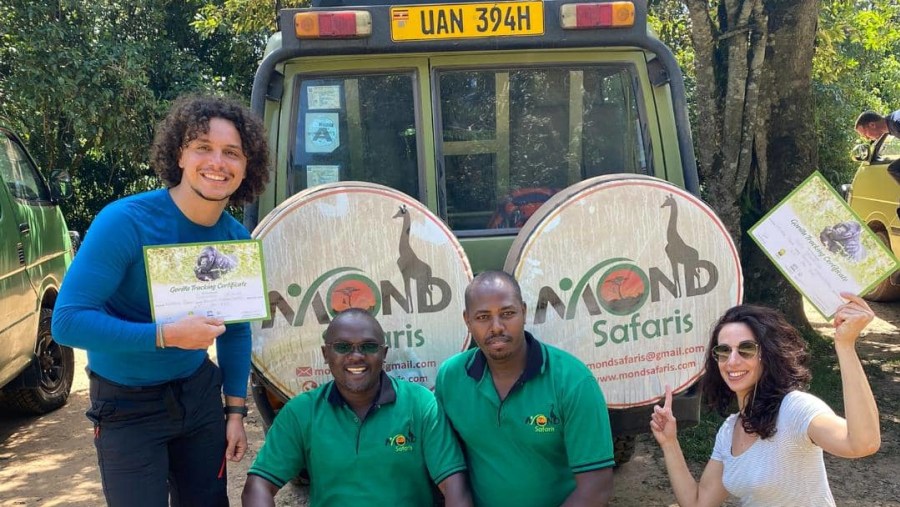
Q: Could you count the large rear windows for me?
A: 2